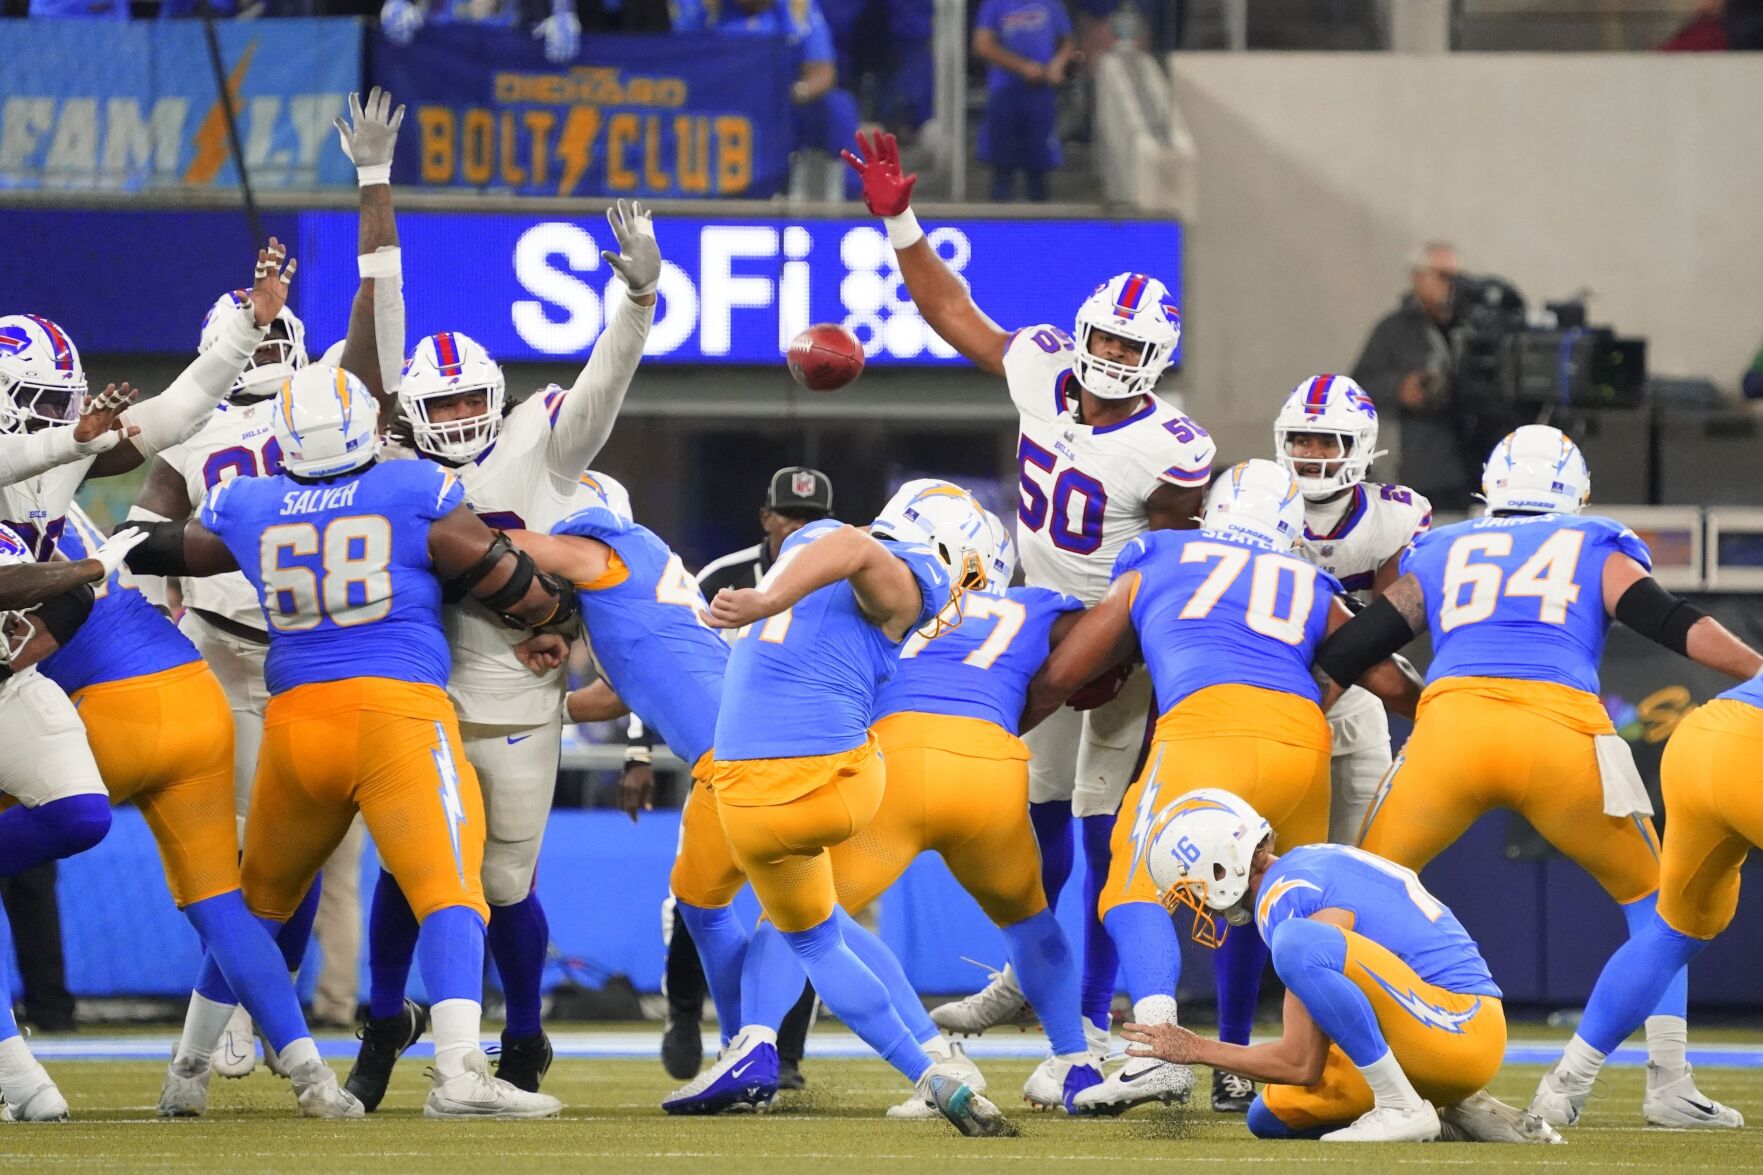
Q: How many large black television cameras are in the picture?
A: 1